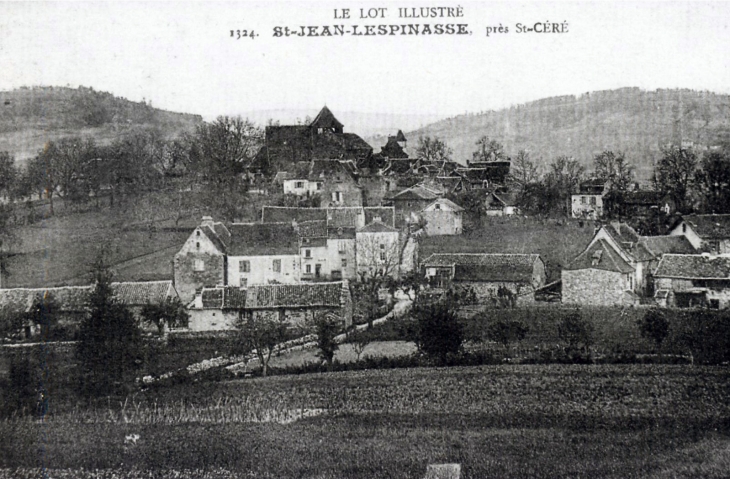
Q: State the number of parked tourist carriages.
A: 0